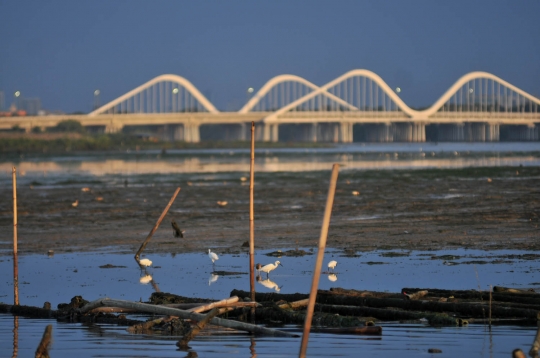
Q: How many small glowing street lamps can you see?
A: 6